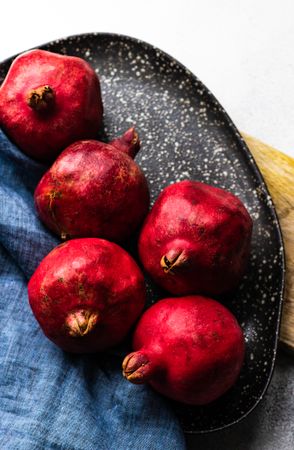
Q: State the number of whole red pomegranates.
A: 5